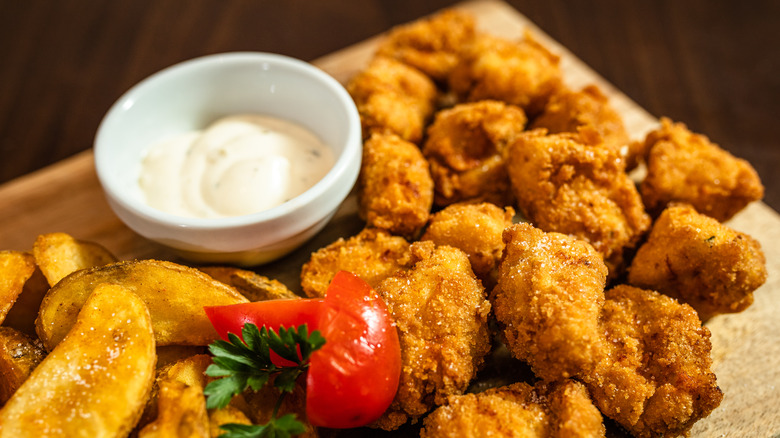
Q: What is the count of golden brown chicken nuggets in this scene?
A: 15